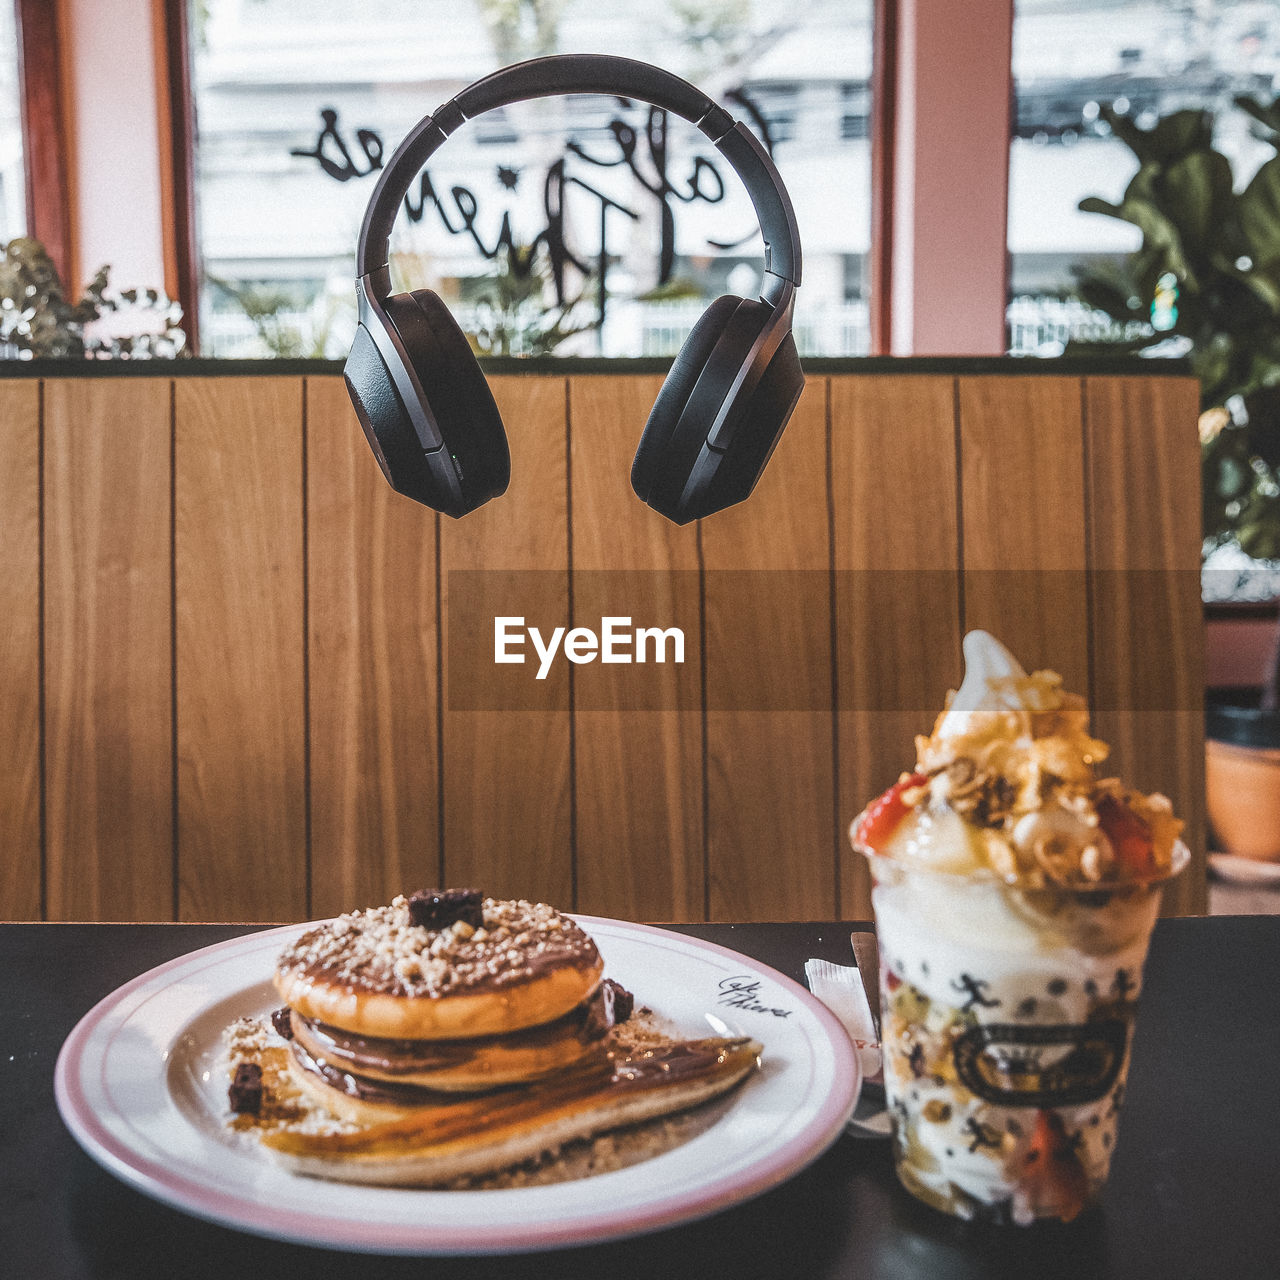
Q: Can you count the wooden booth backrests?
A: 1